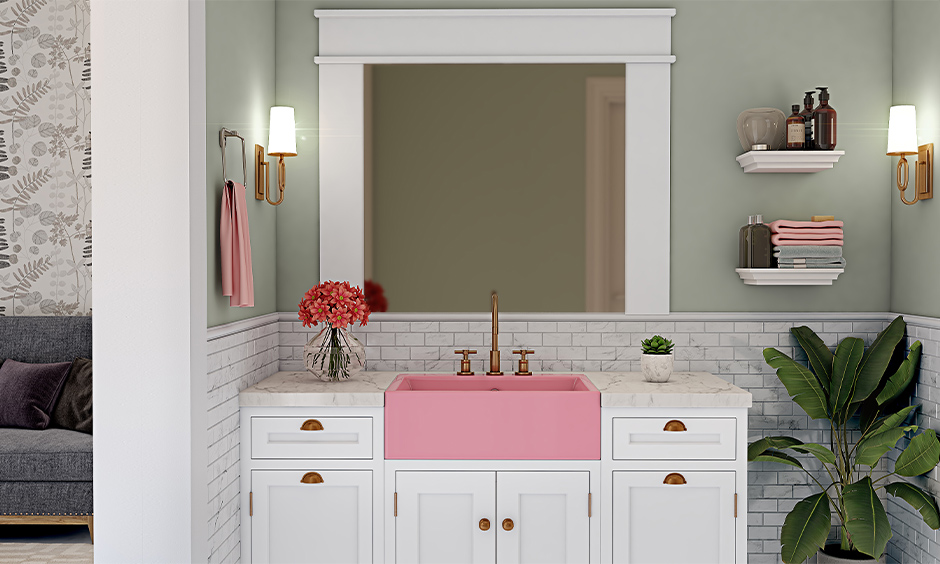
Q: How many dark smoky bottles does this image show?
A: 2